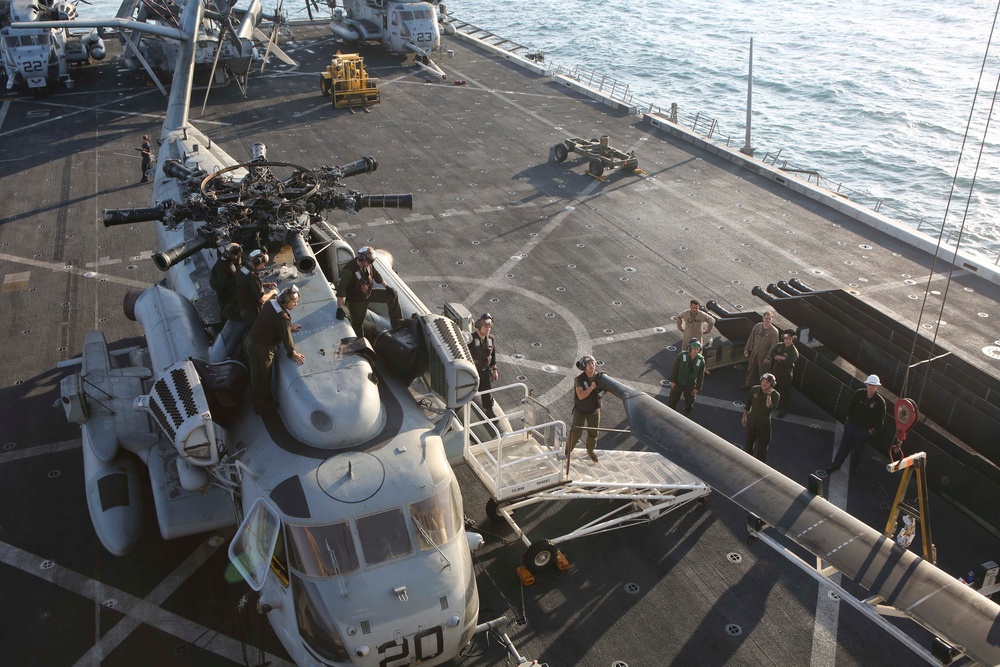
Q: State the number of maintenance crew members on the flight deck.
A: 13